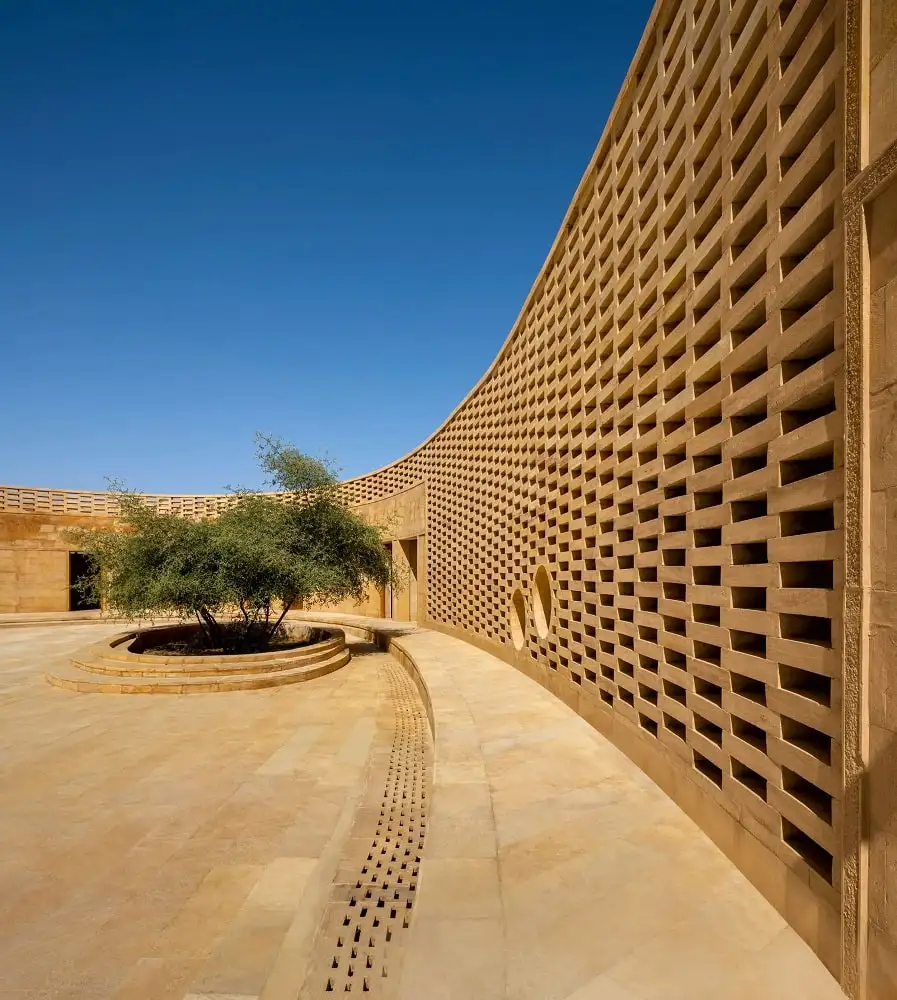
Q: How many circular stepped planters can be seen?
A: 1